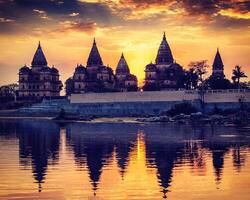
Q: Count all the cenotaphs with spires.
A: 5